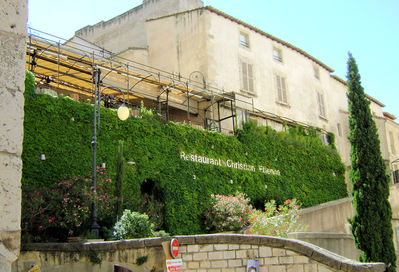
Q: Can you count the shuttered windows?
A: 3